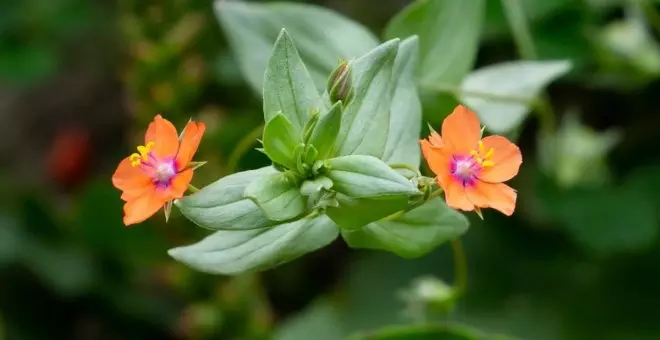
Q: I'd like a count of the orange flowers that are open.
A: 2